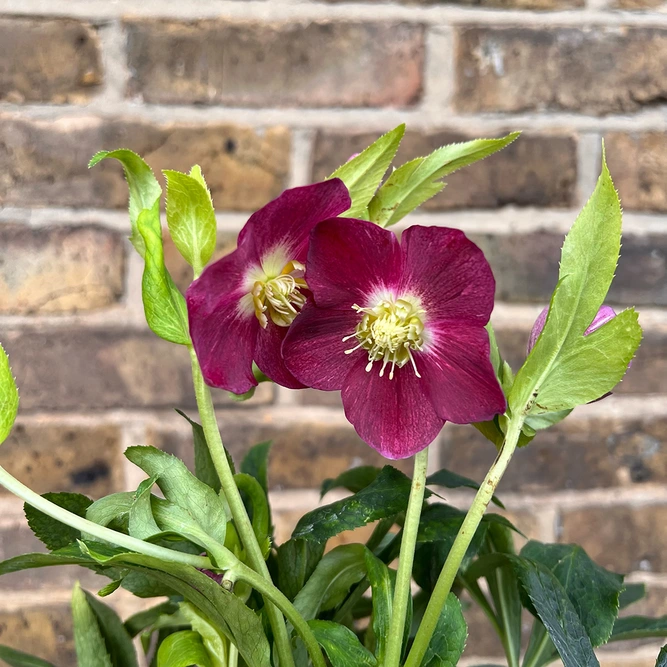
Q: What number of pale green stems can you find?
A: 4